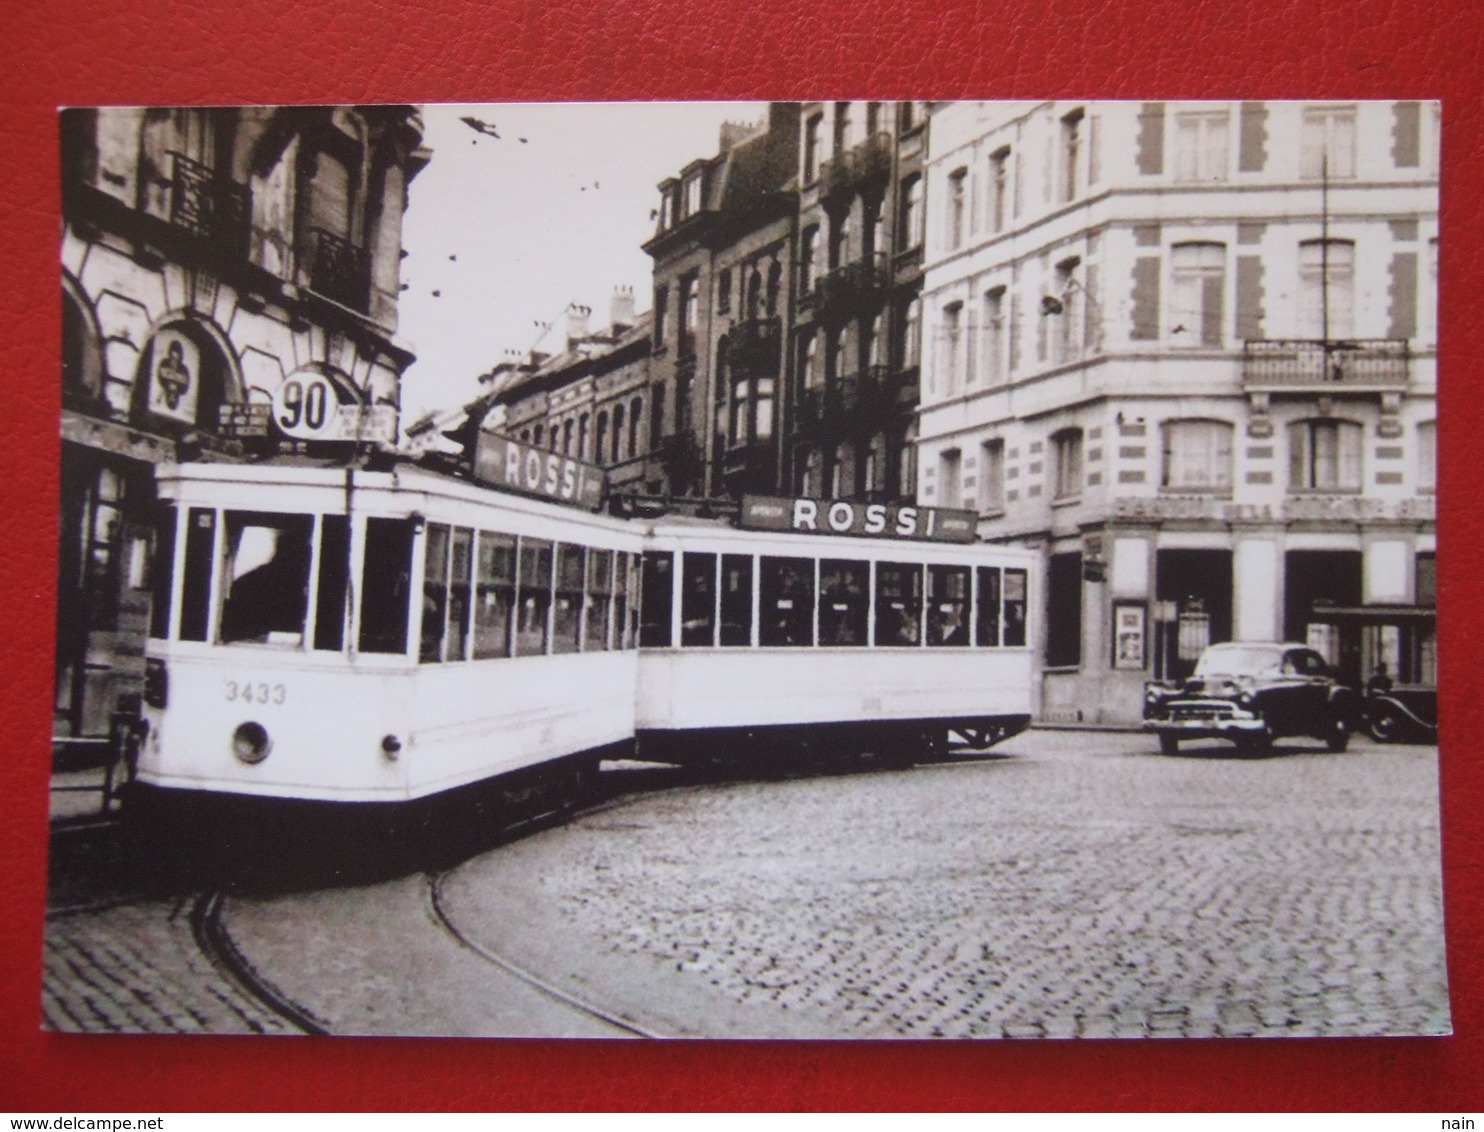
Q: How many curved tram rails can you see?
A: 2